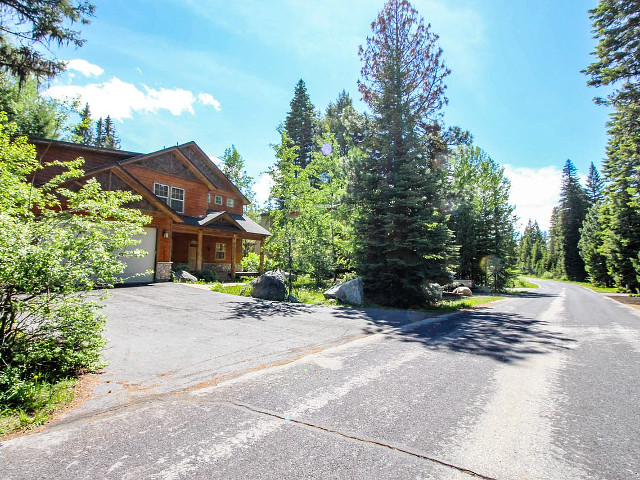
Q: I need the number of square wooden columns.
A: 3